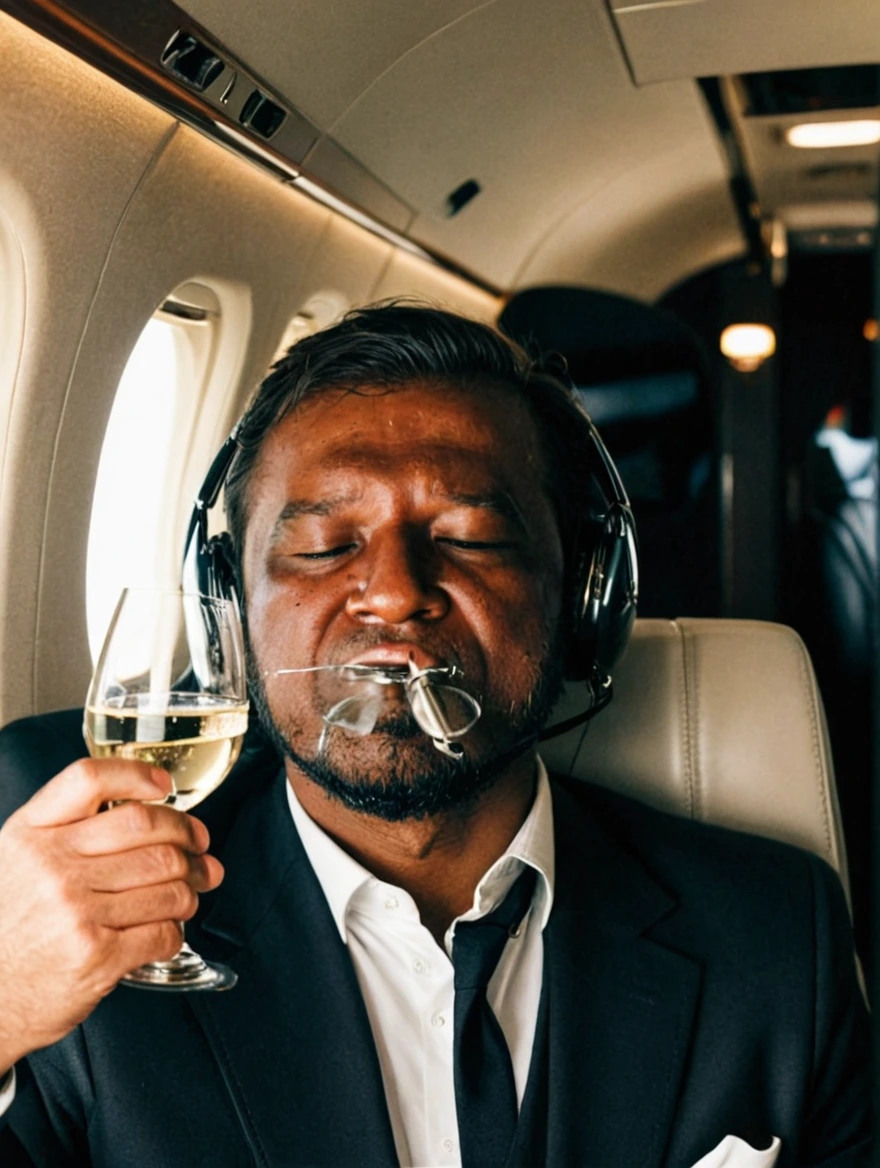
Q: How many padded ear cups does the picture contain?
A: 2